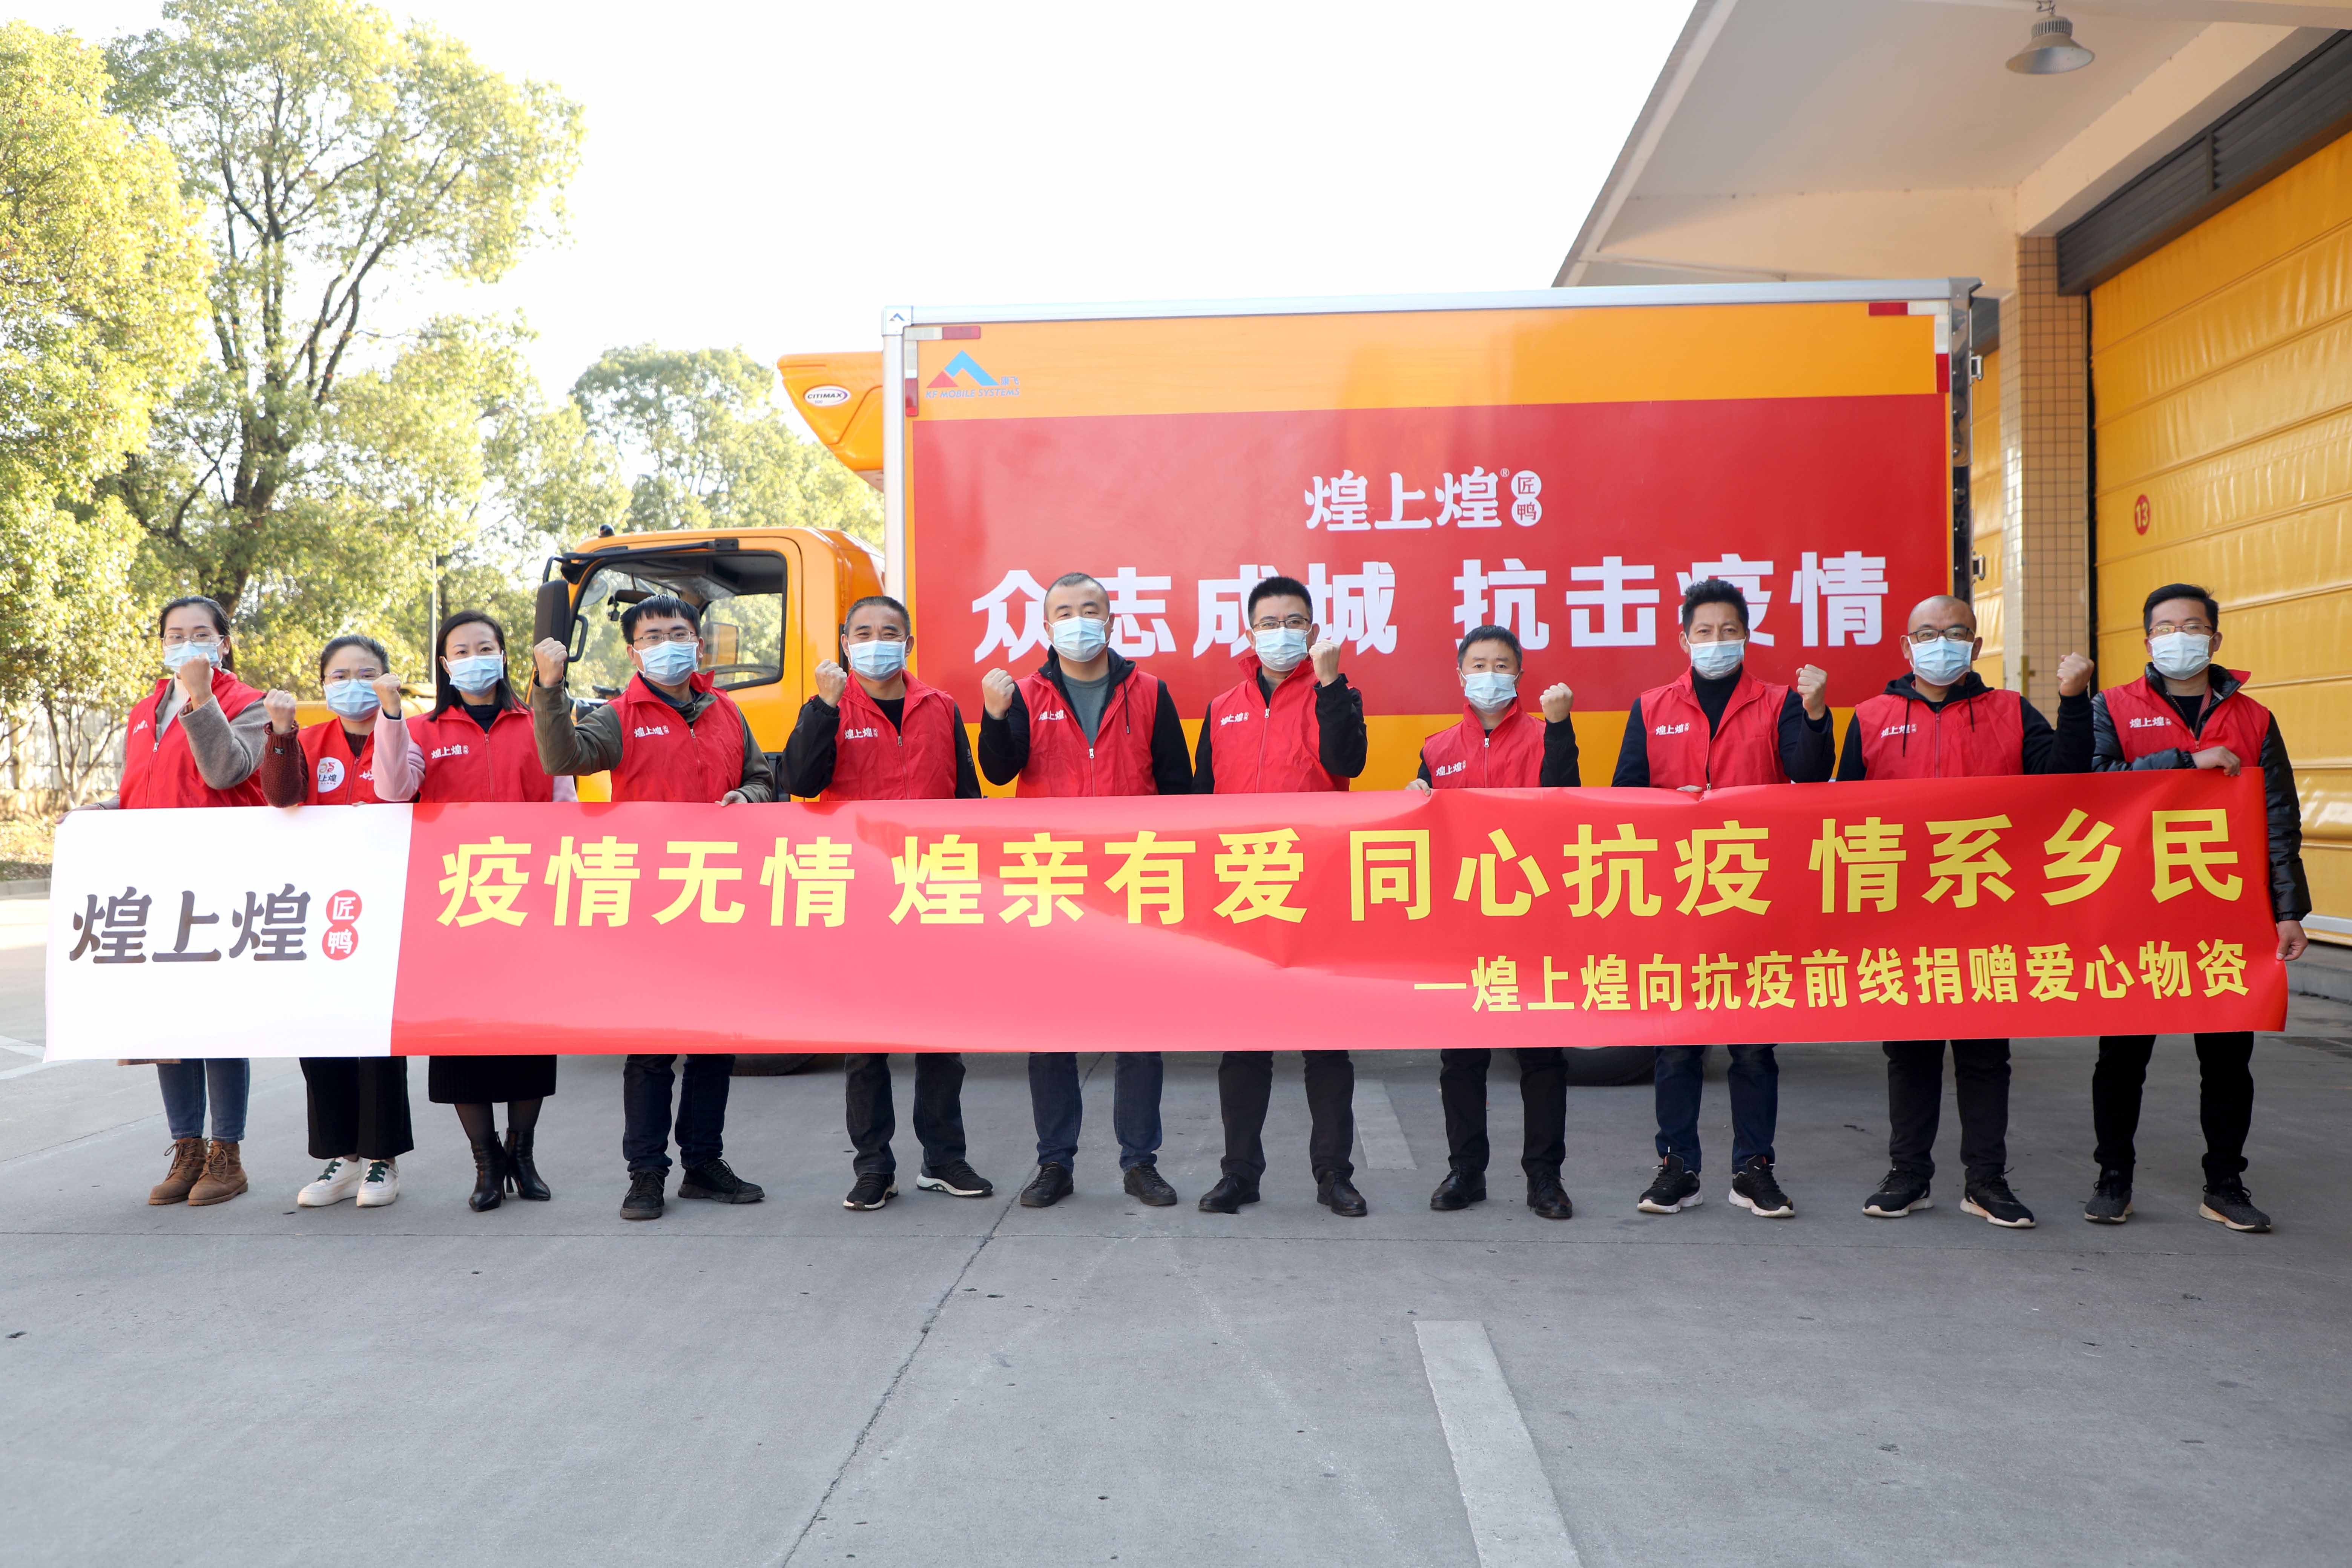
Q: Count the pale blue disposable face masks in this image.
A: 11